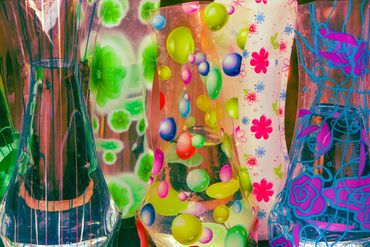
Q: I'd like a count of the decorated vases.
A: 5